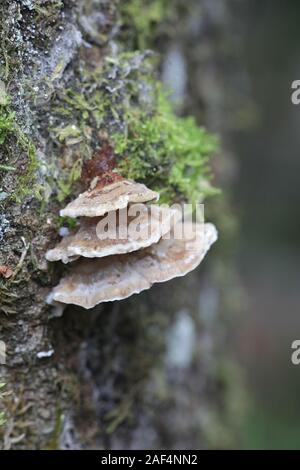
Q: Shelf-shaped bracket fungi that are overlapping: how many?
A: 3